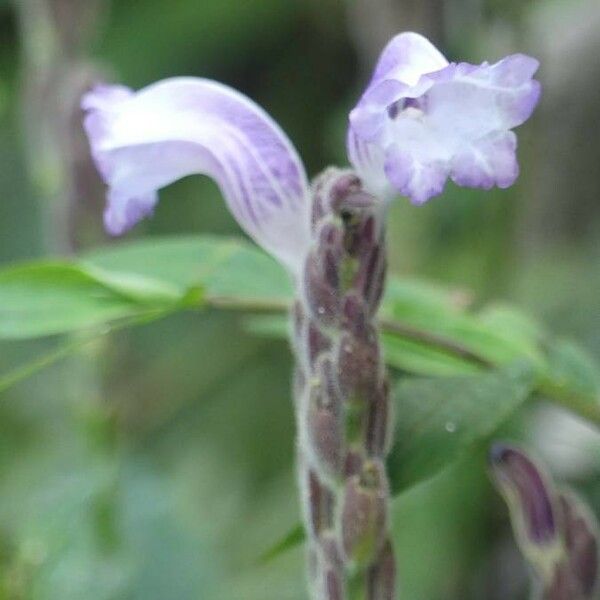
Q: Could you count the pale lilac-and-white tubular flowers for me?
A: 2